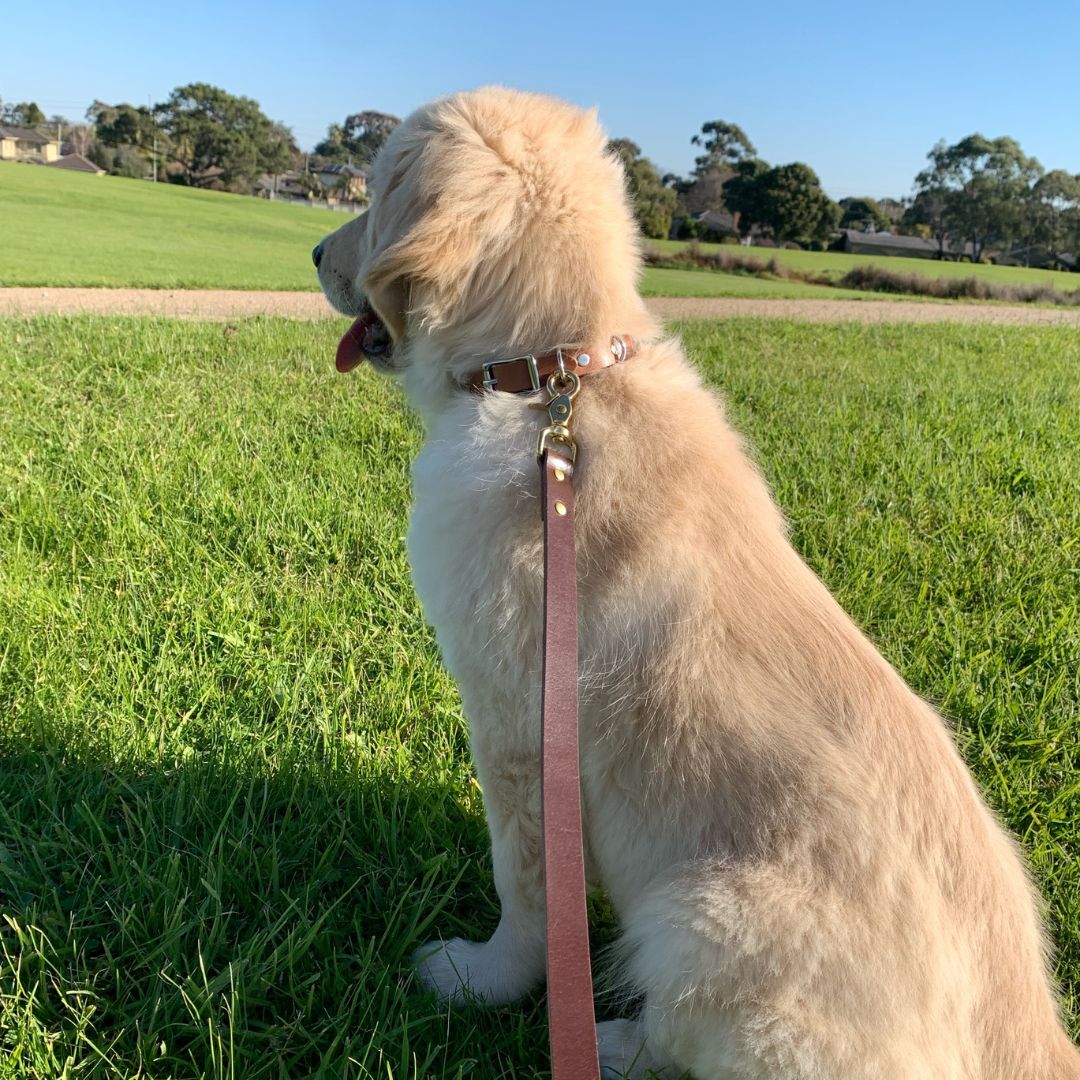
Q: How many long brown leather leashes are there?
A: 1